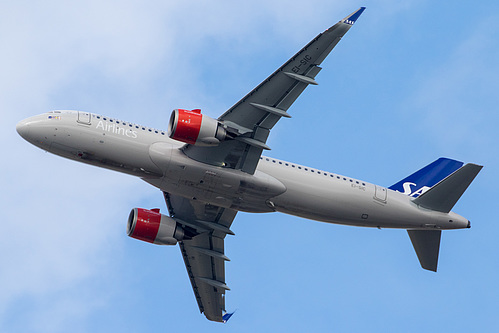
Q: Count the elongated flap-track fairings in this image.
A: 6